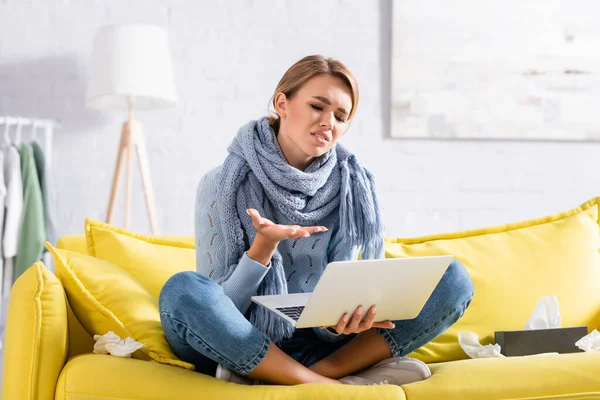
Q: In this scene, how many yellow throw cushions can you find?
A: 3